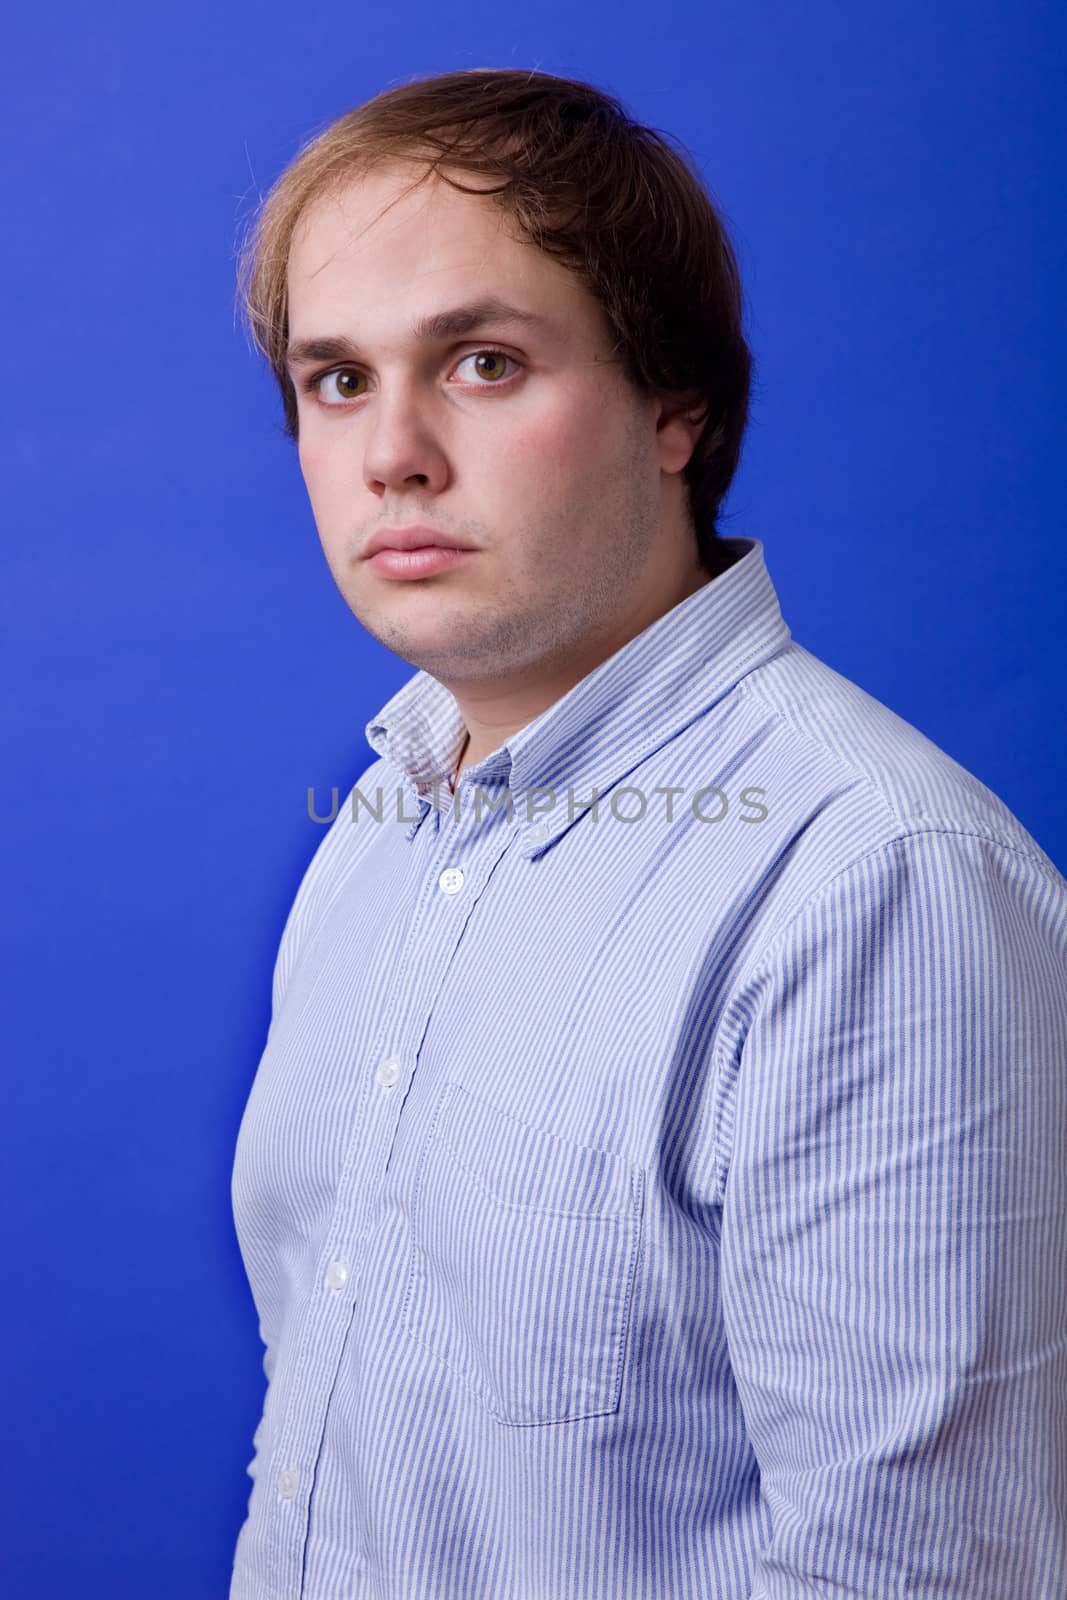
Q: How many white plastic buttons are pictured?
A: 5